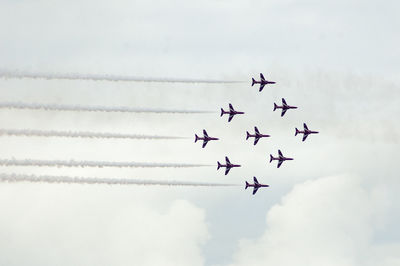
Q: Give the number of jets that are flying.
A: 9